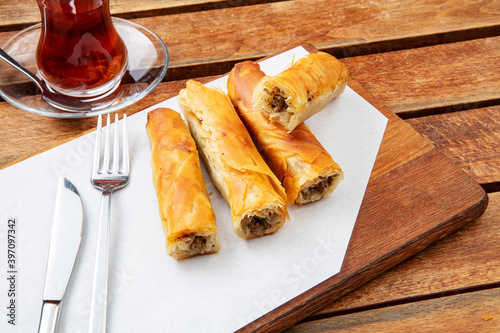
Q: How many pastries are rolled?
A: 4